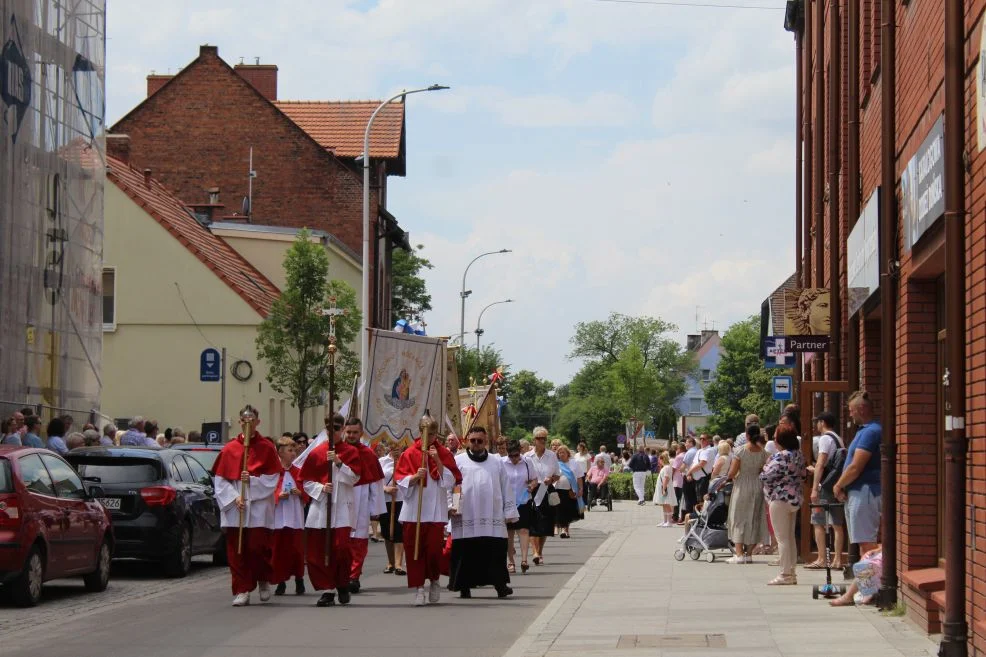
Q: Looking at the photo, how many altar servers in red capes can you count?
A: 5